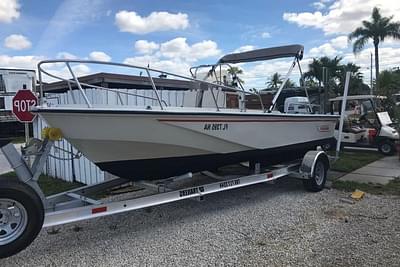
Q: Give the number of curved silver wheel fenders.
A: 1